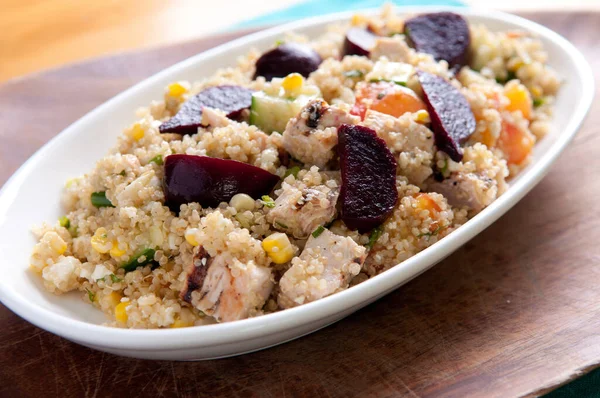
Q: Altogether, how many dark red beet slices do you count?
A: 7